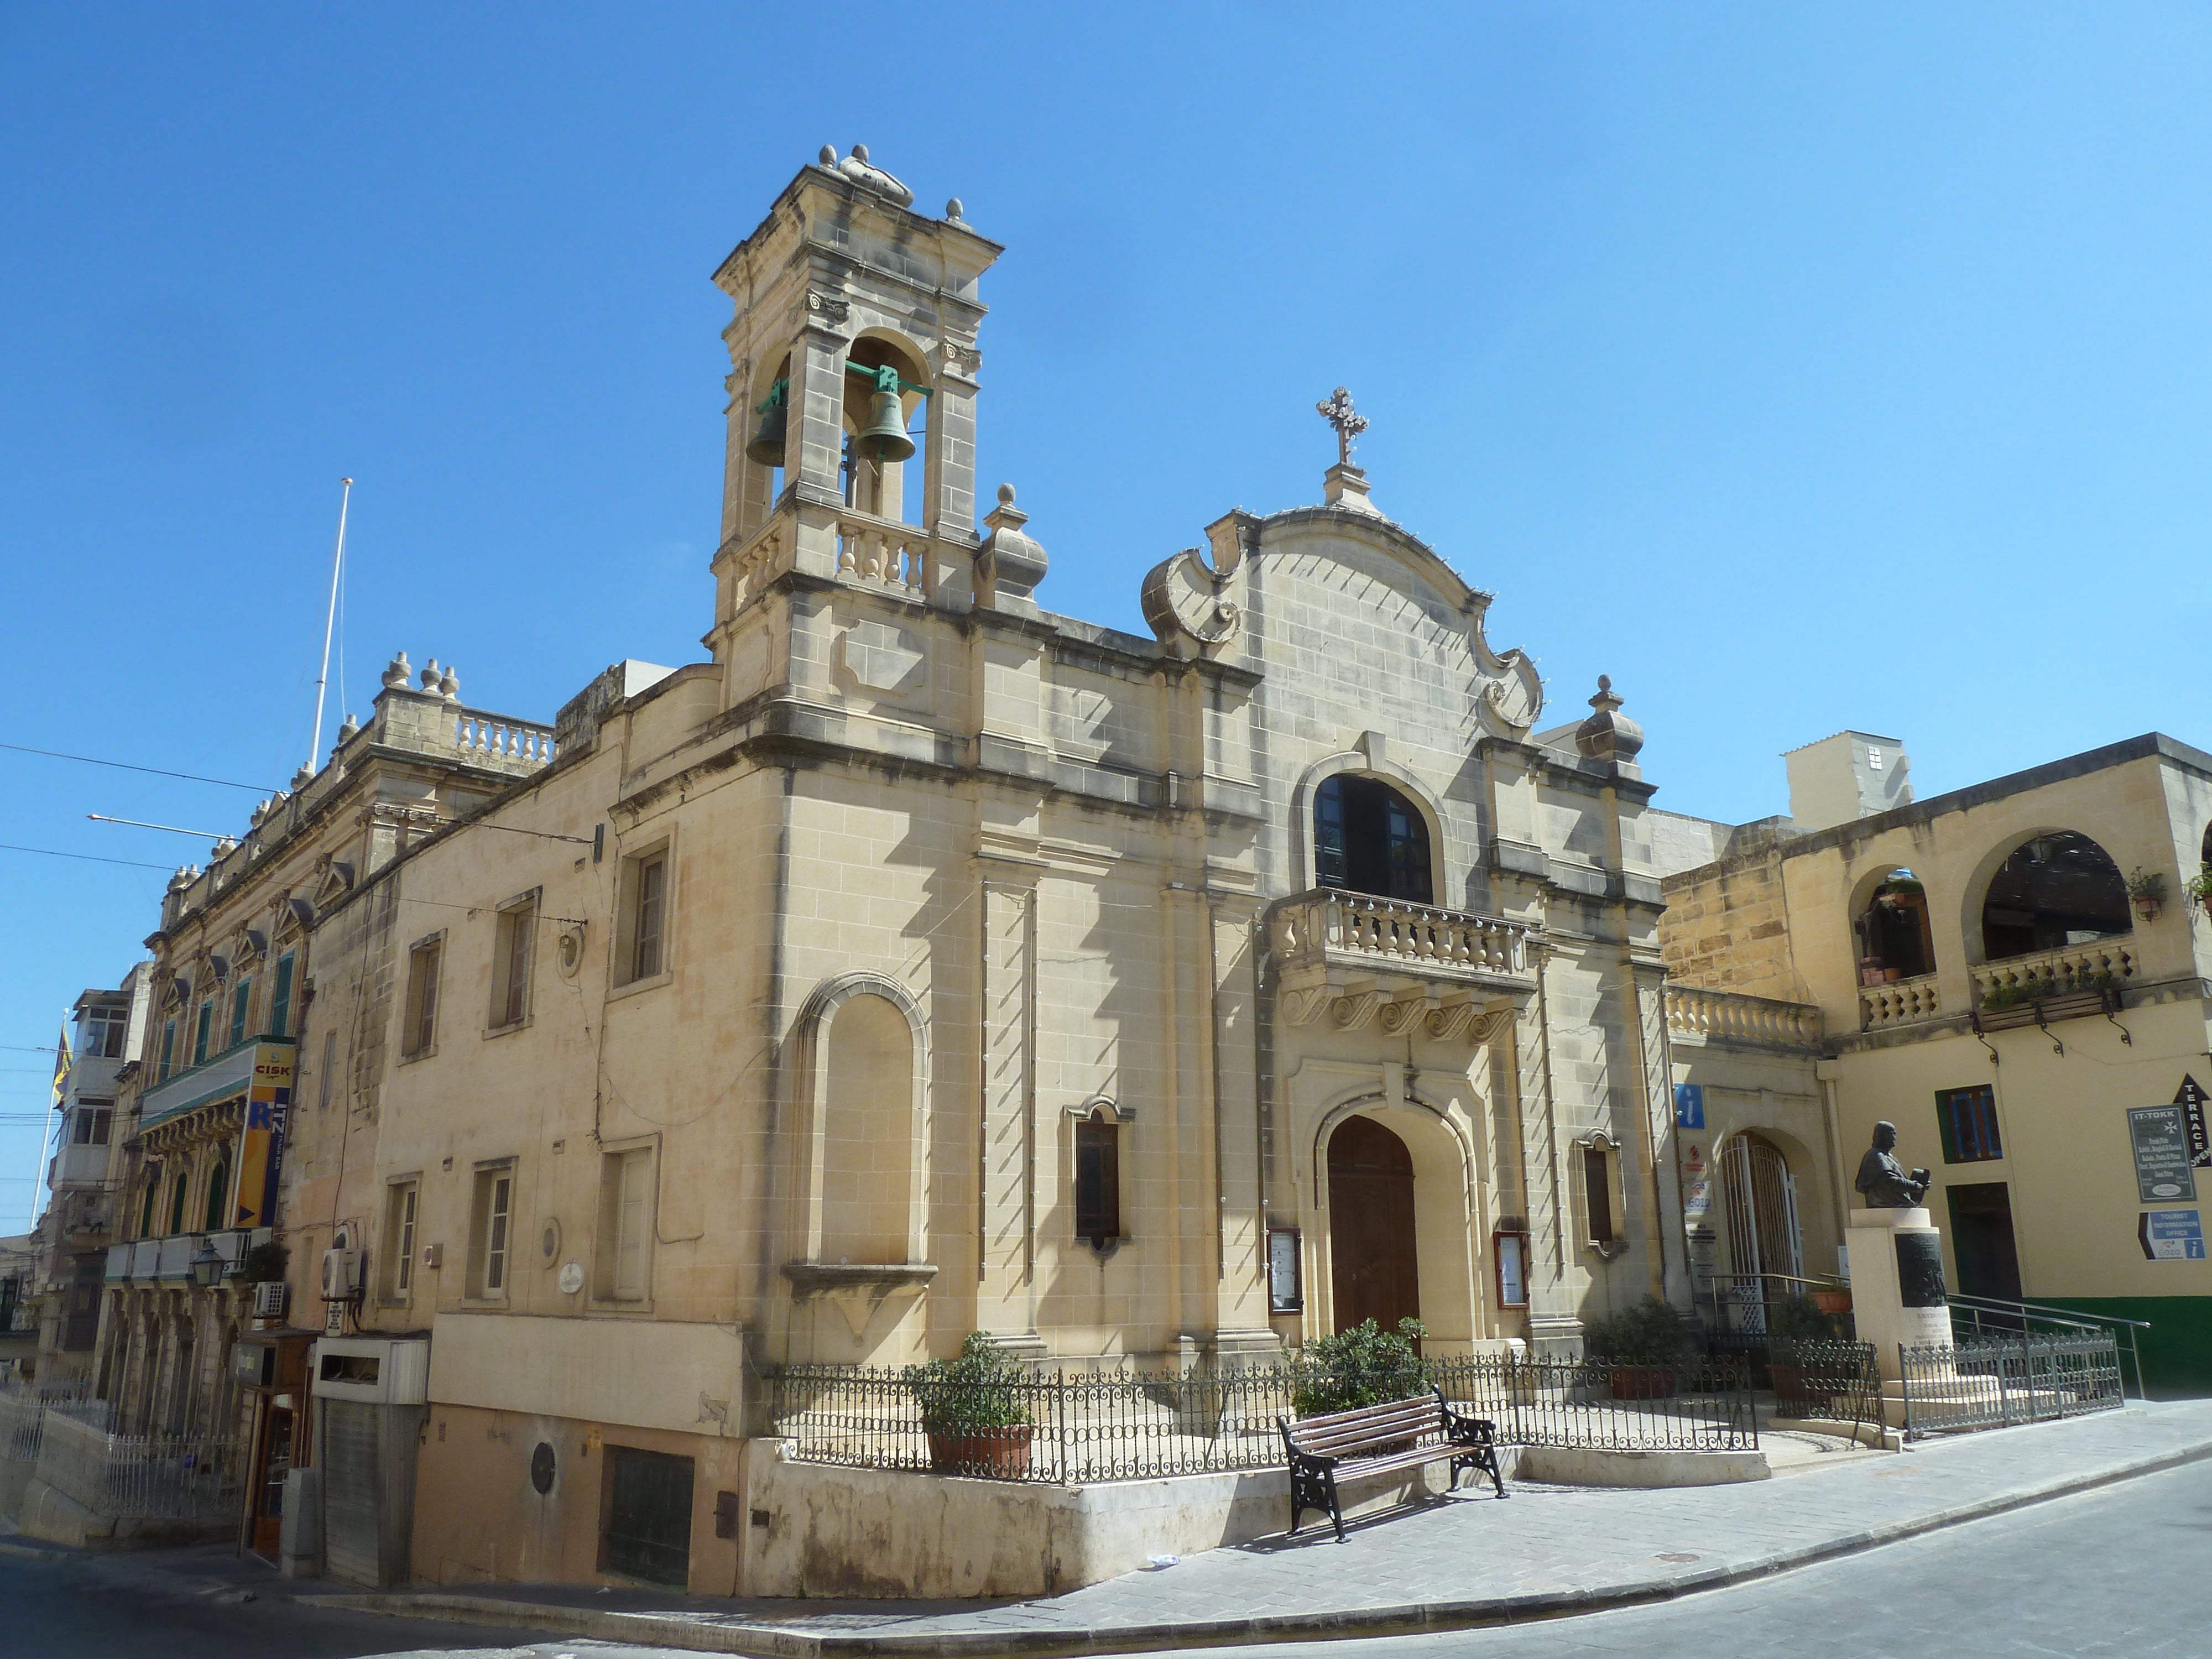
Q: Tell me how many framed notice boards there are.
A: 2